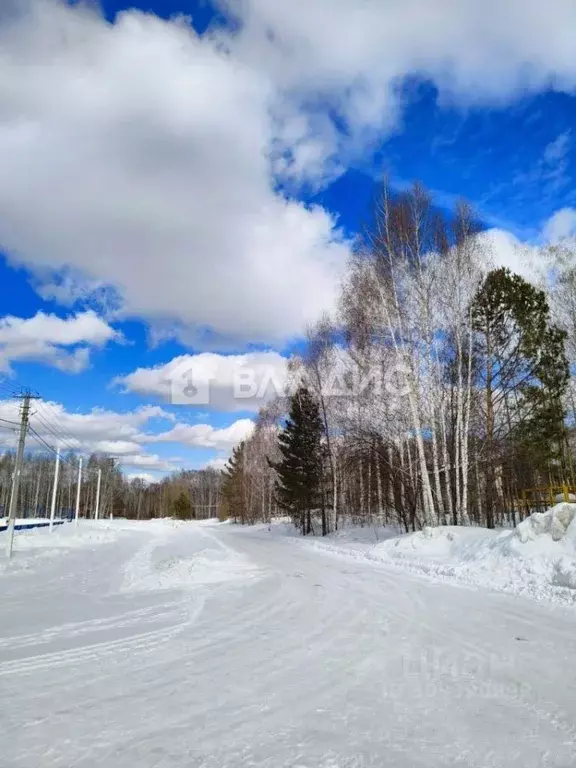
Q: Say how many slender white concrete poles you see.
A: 3